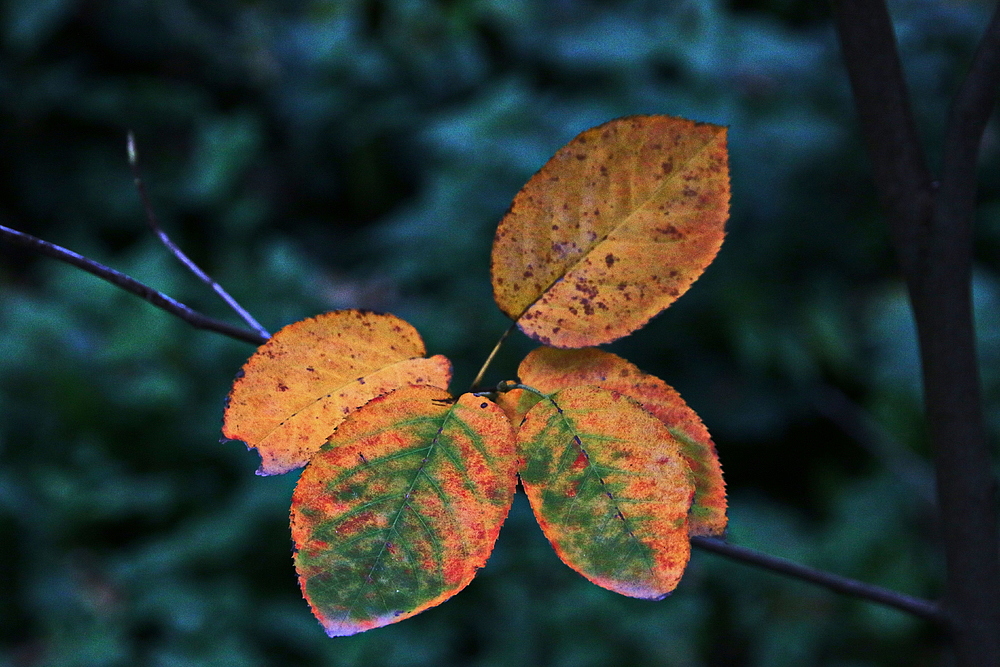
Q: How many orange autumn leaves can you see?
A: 5